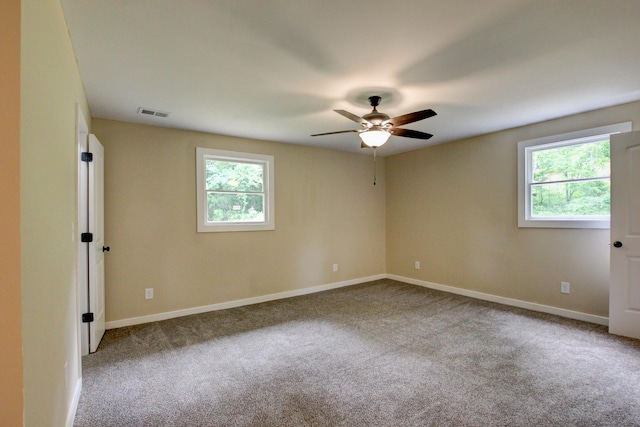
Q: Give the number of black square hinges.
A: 3